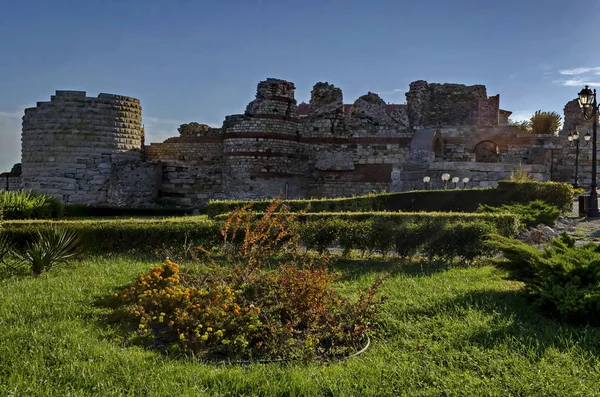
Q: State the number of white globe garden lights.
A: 4